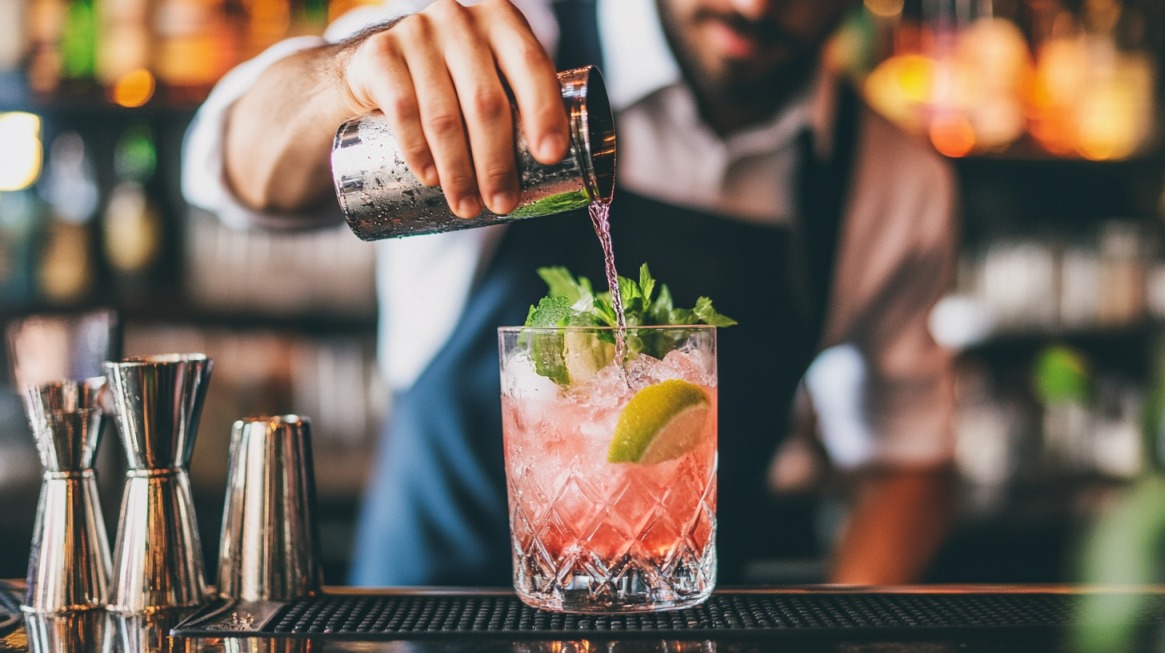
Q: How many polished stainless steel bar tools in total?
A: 4